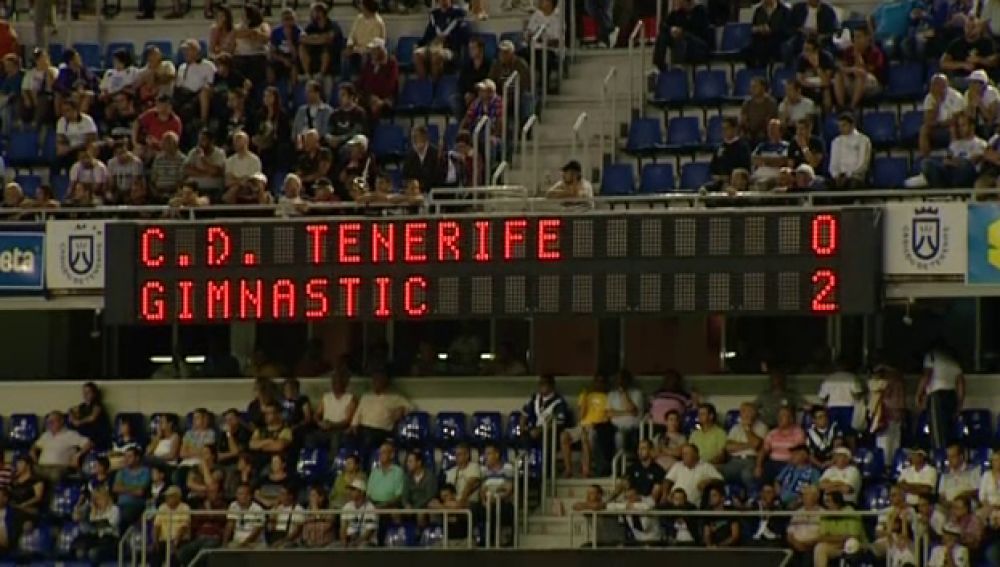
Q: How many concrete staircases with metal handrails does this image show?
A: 2